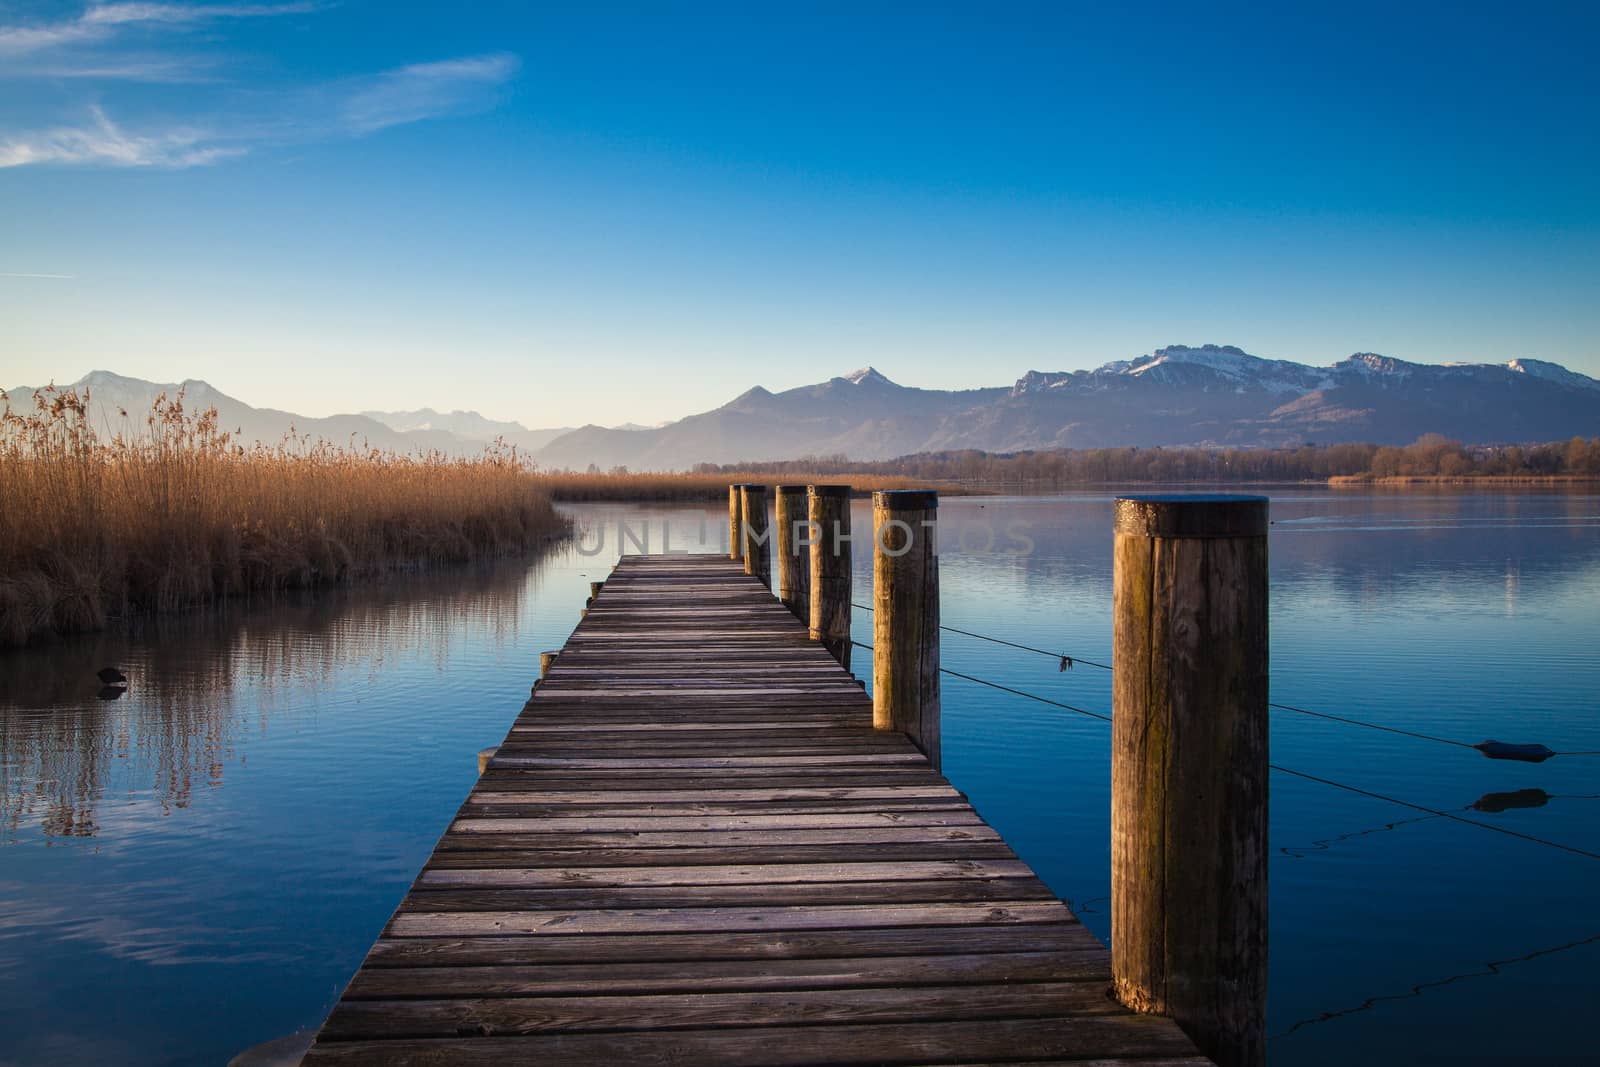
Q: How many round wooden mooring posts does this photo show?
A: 6